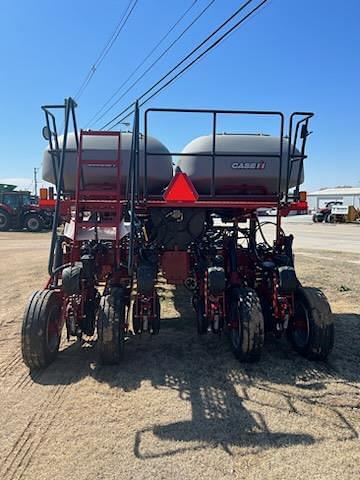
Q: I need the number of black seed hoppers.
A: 4